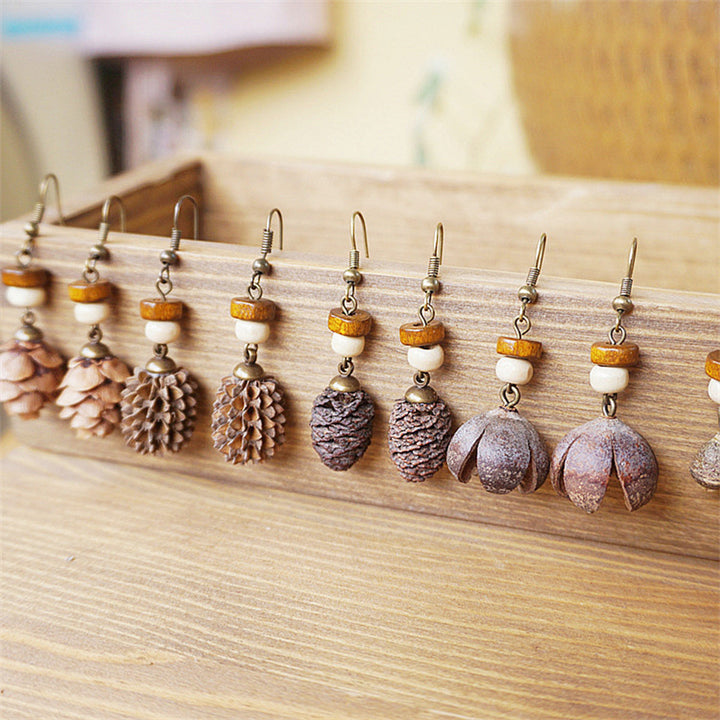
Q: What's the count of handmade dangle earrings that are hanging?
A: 9